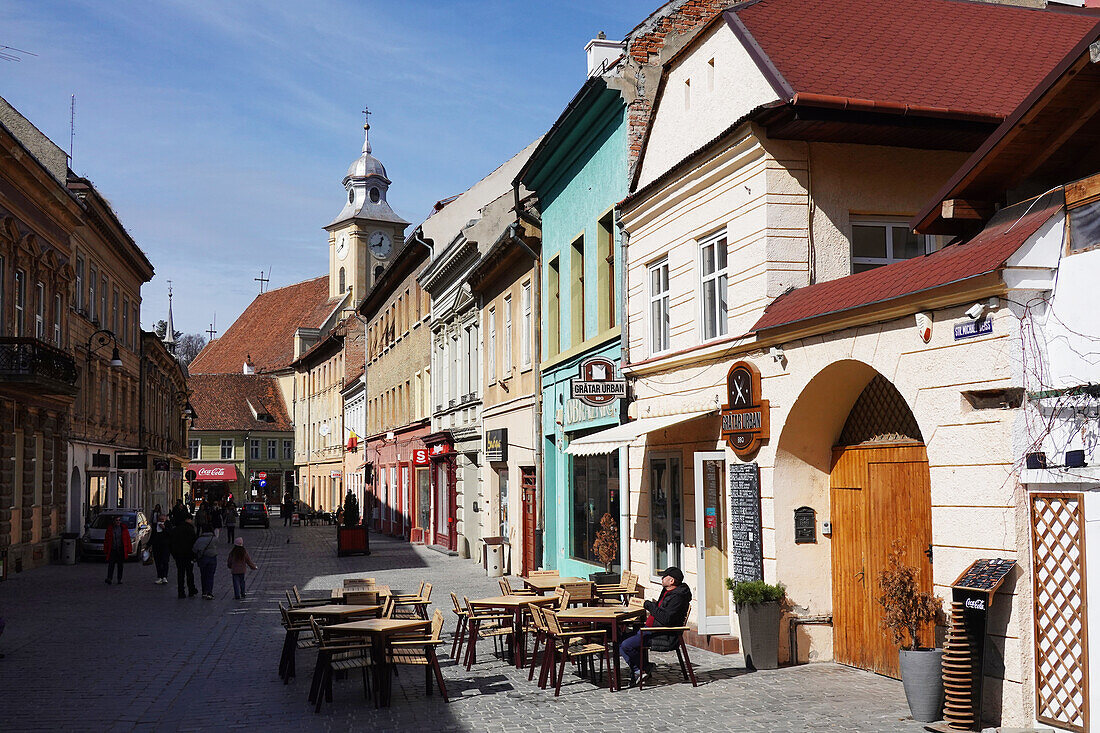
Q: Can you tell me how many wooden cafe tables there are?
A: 6